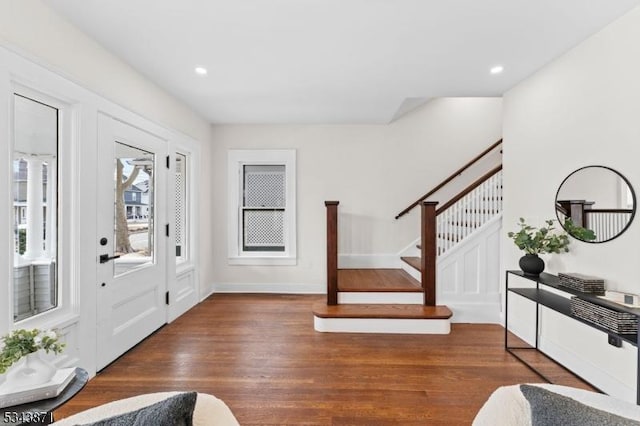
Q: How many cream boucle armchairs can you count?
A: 2